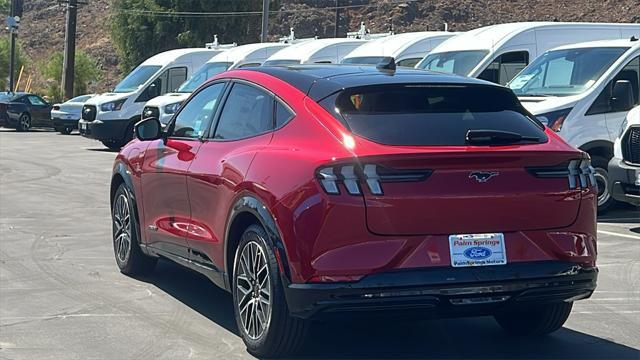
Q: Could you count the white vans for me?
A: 7